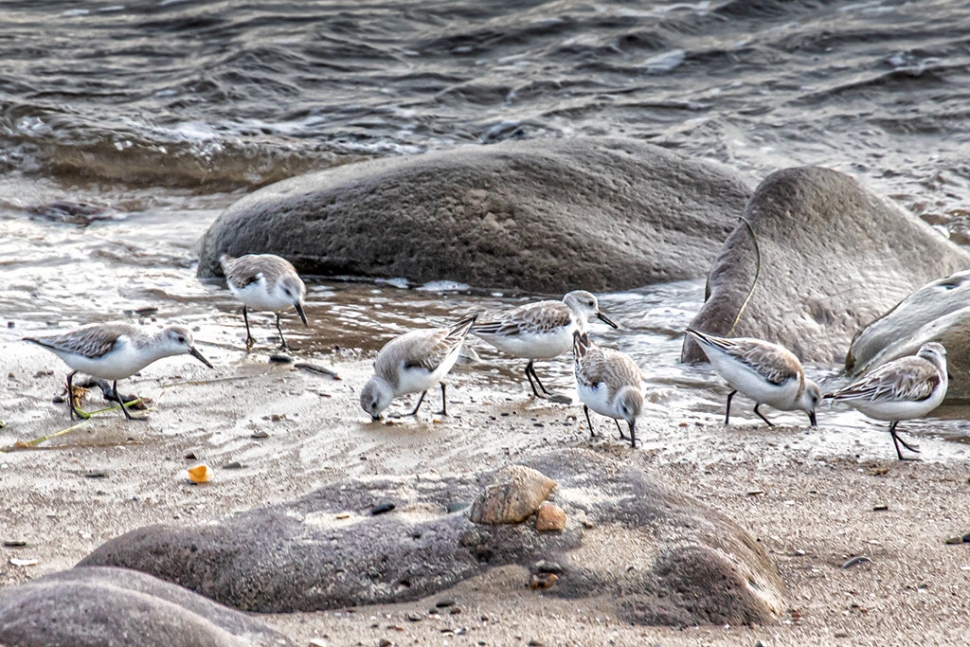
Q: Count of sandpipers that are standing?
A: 7